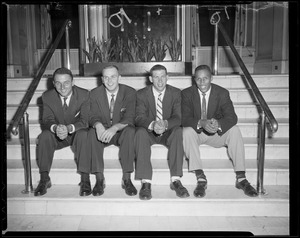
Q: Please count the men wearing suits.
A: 4